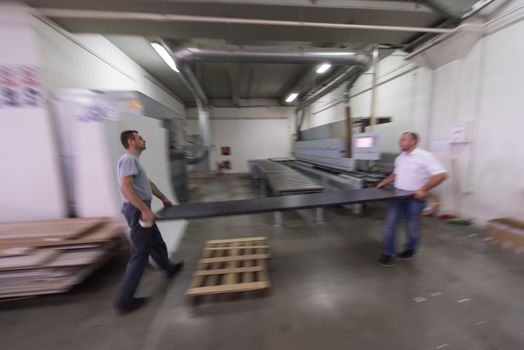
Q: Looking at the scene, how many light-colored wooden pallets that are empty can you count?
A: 1